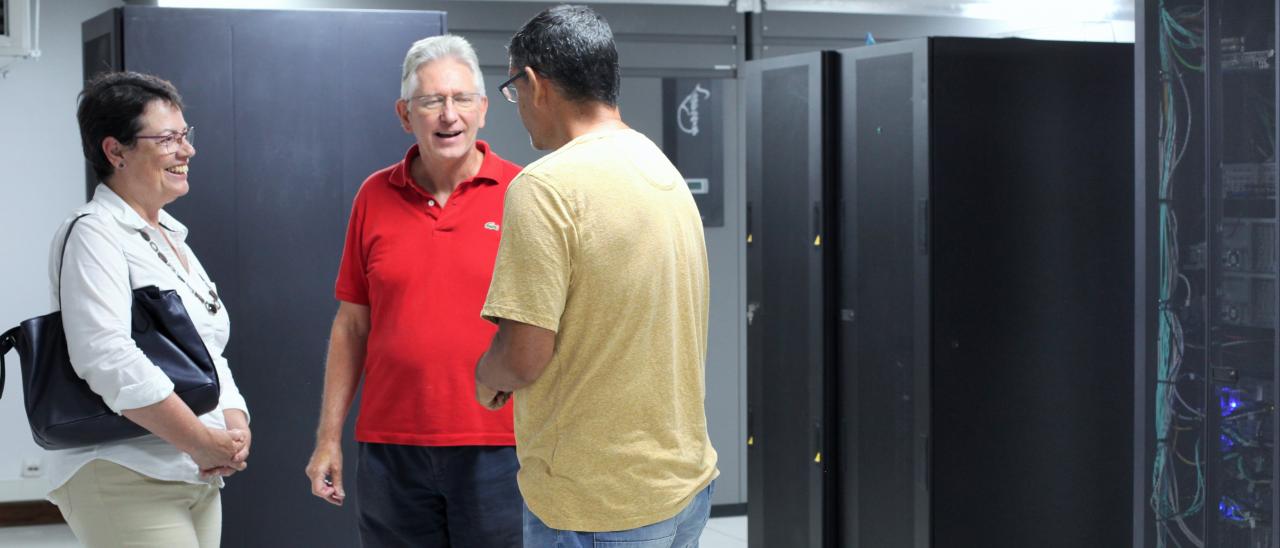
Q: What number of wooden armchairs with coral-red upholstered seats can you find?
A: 0